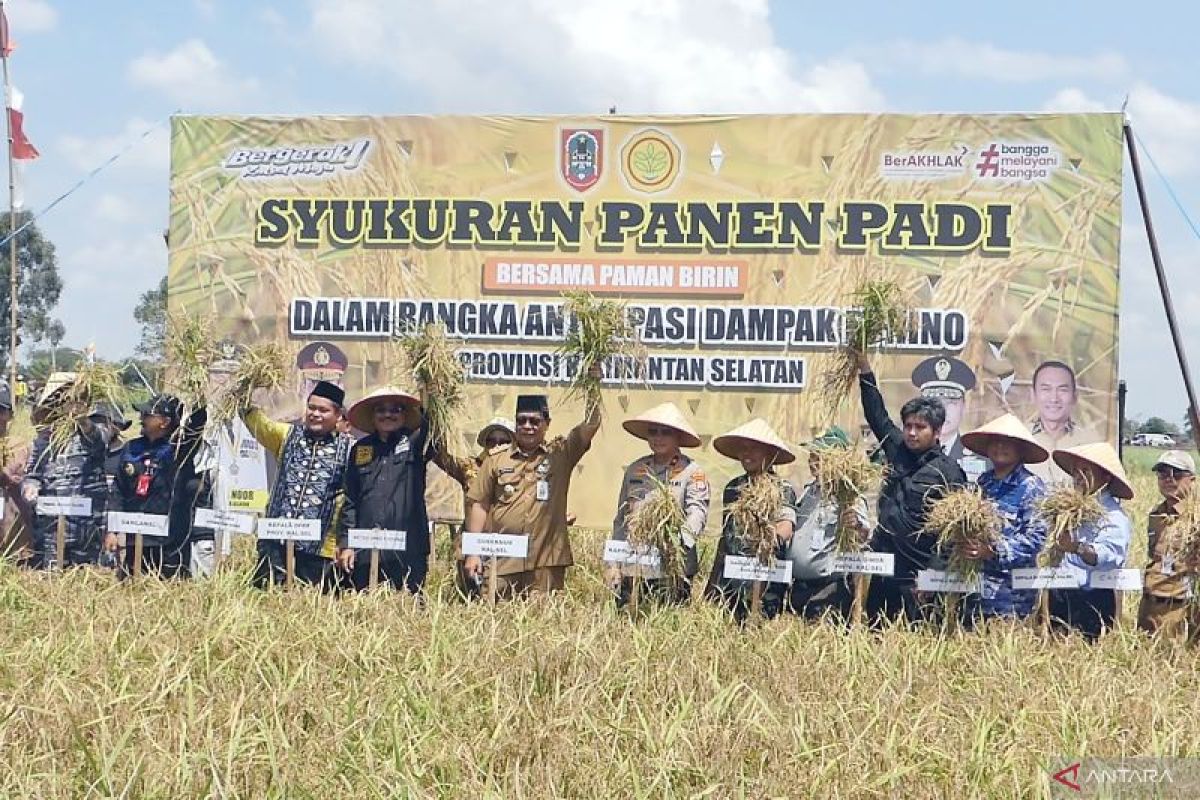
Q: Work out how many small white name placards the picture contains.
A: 12